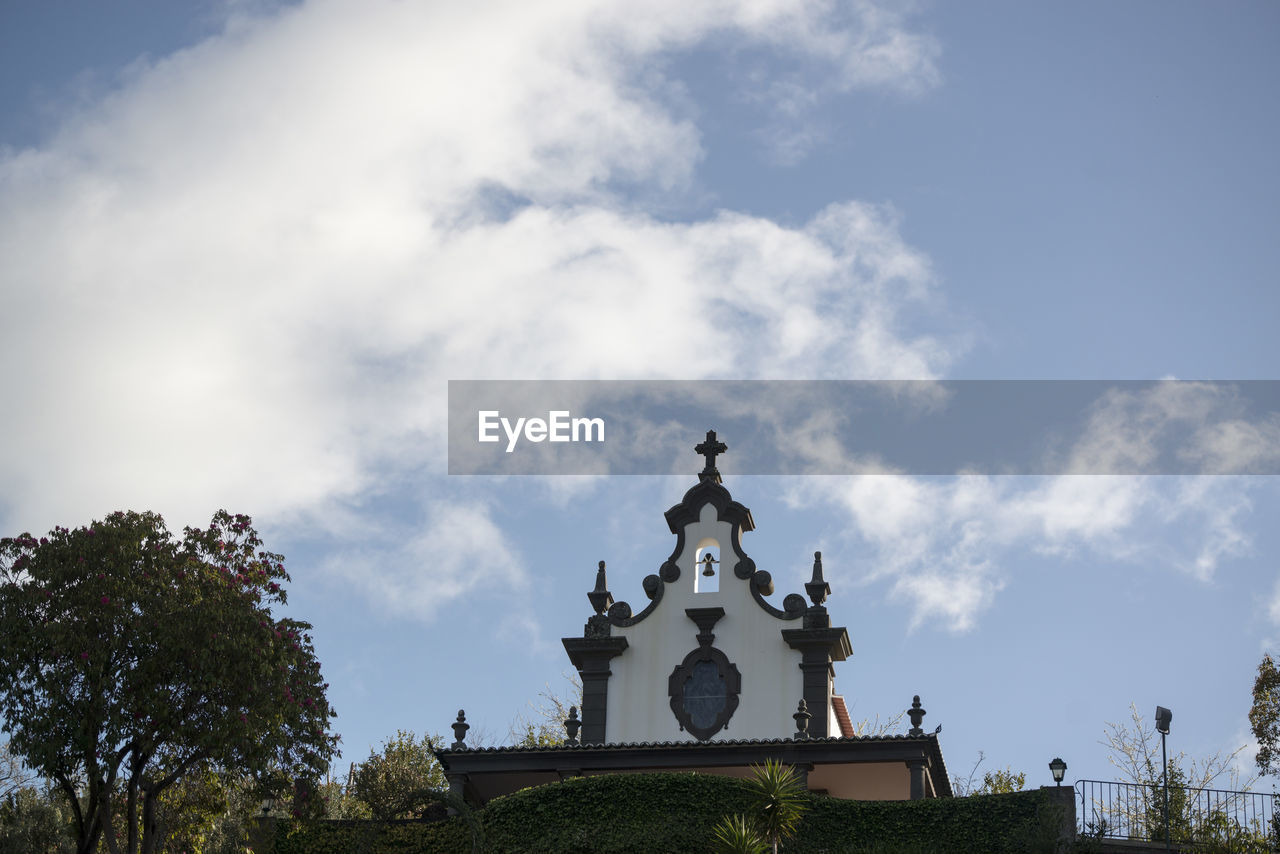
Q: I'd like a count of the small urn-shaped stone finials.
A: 4